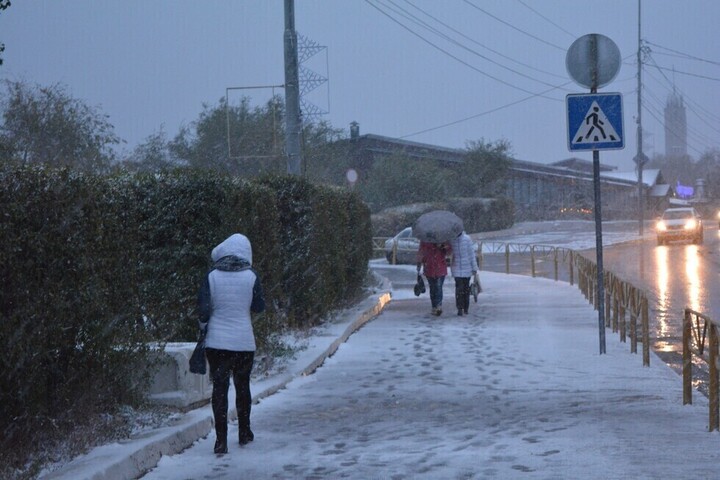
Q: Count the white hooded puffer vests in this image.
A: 1